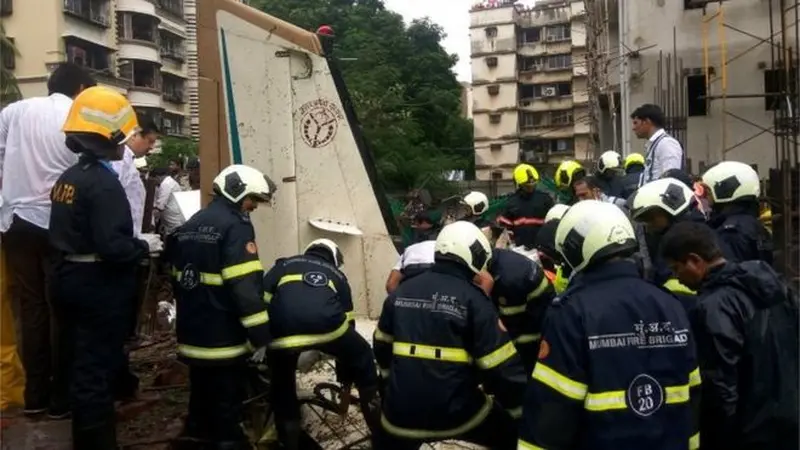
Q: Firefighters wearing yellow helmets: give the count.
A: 4